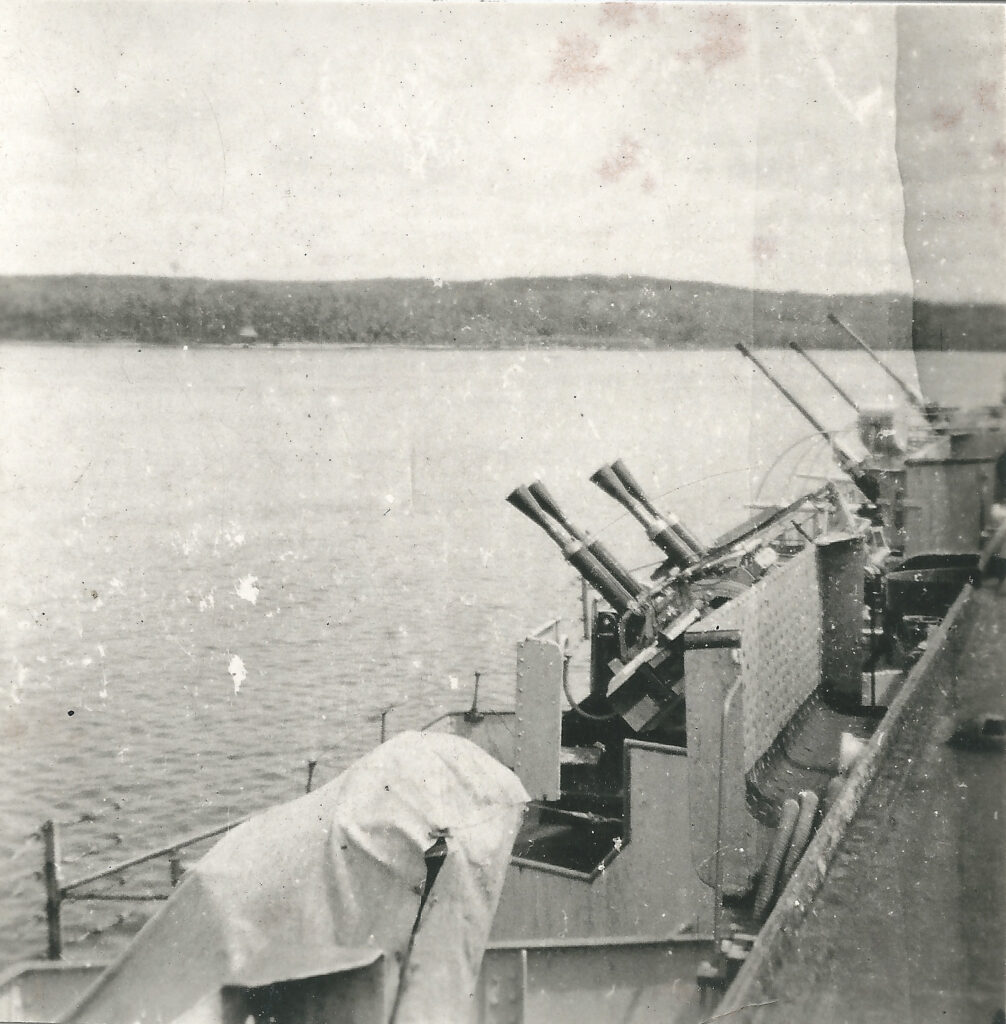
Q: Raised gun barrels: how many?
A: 7